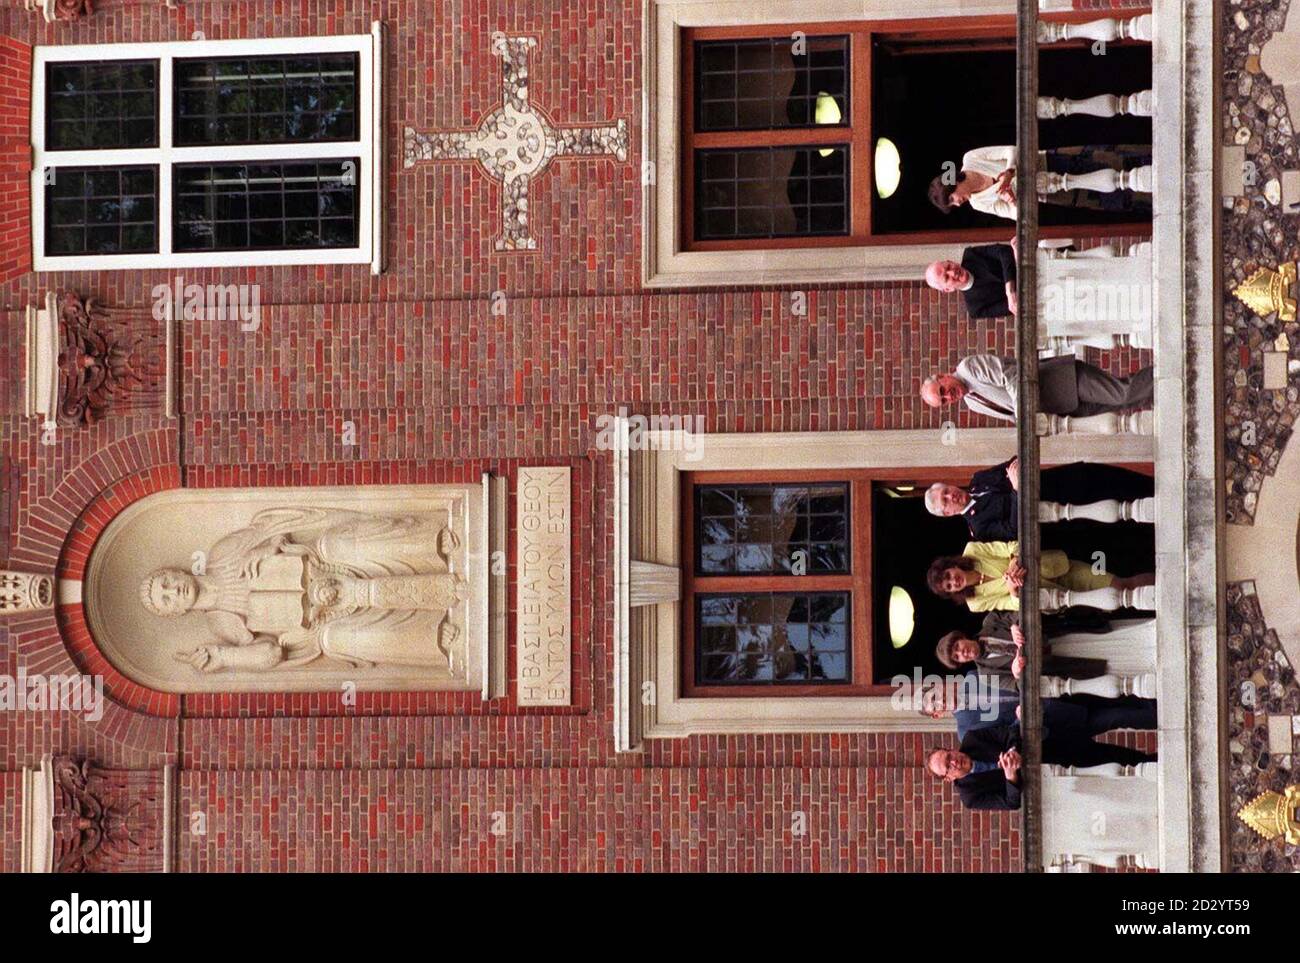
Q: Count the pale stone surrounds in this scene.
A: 2